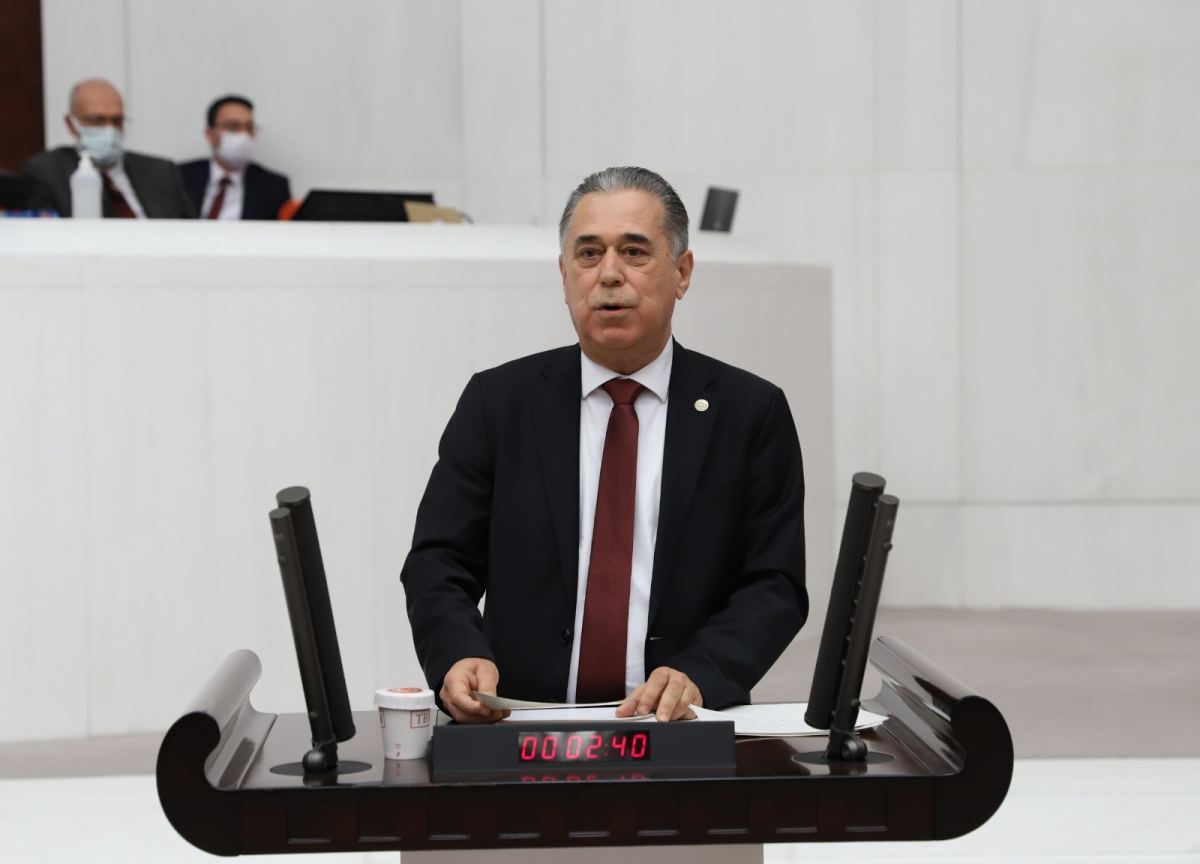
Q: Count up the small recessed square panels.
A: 9